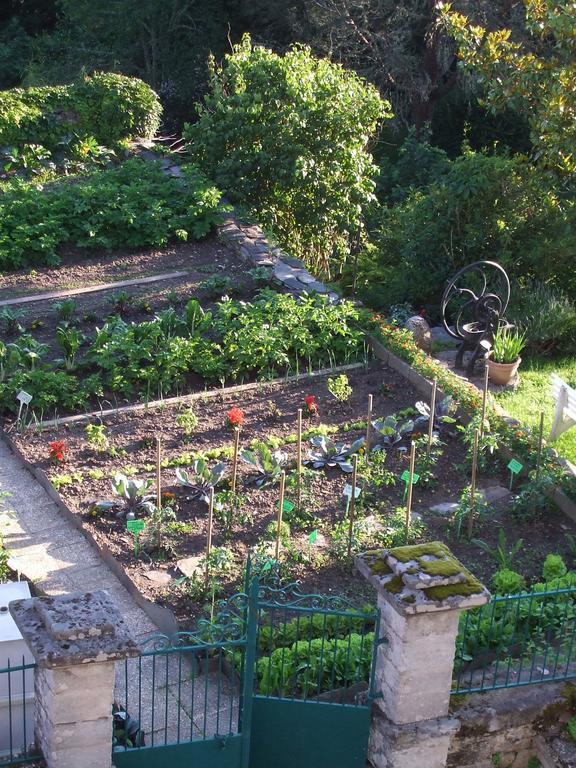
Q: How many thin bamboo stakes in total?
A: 12